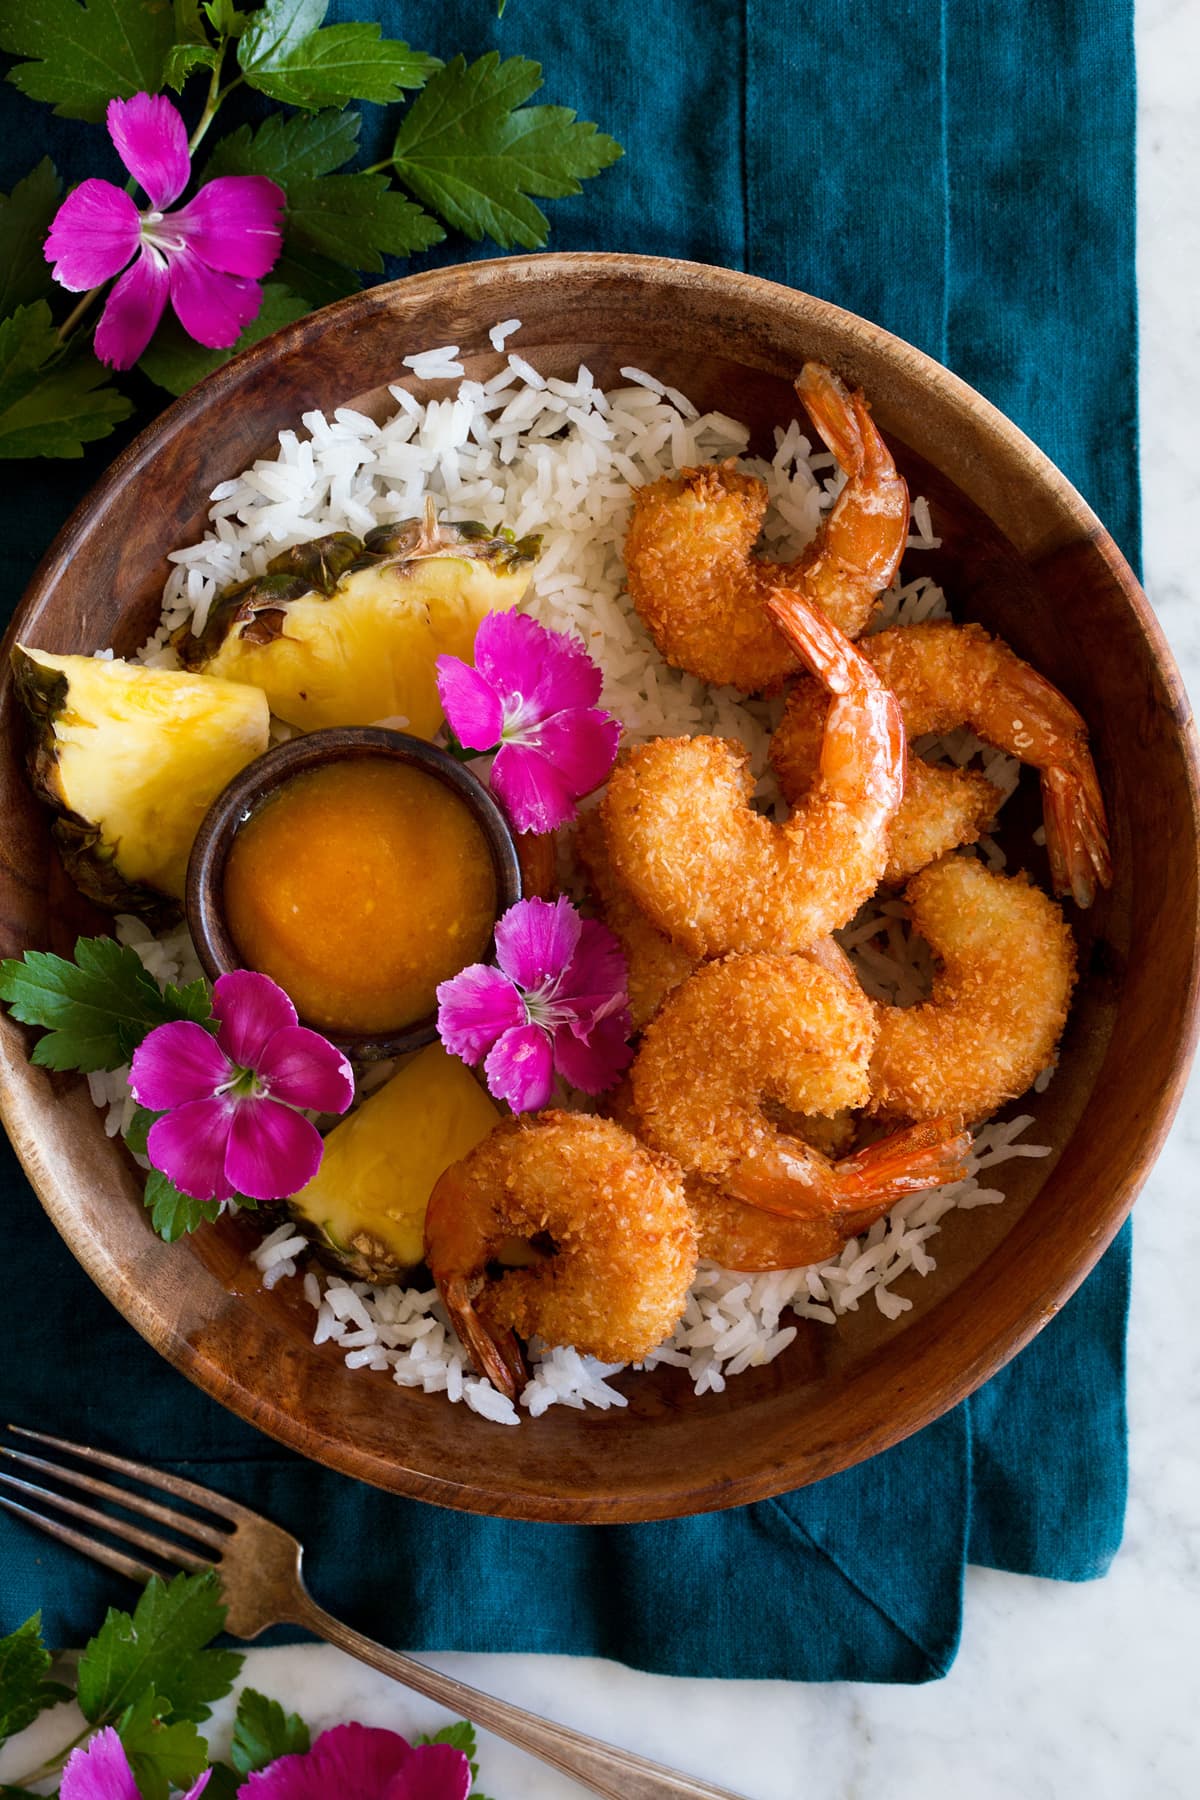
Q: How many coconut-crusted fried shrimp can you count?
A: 8